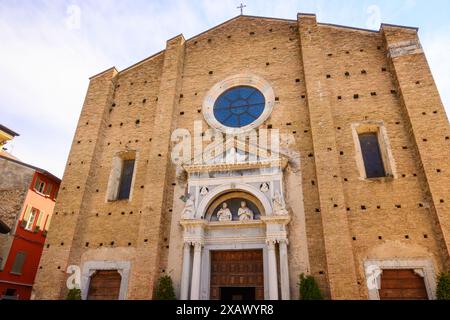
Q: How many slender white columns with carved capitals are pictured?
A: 4